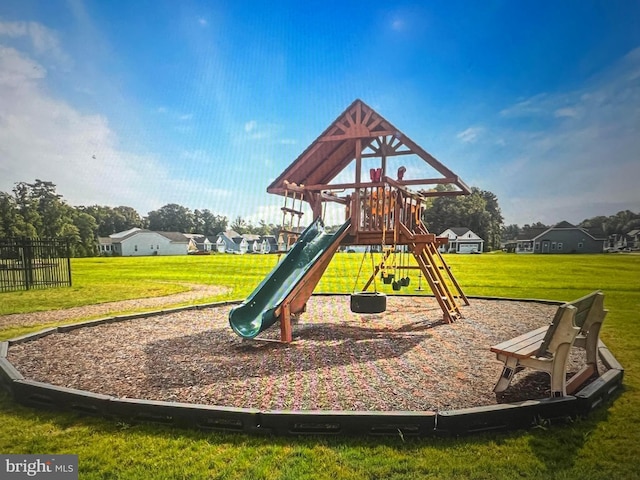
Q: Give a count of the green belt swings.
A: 2